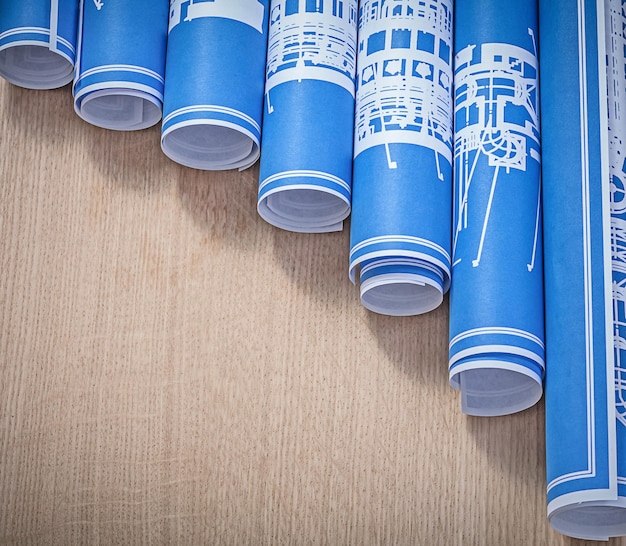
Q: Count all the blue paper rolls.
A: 7